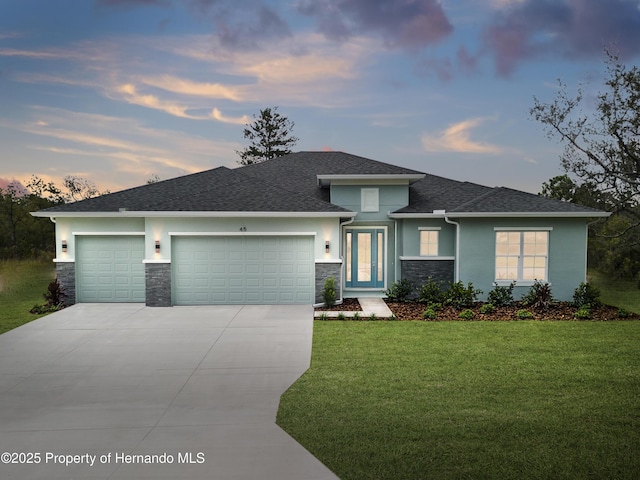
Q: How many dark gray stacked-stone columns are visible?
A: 3